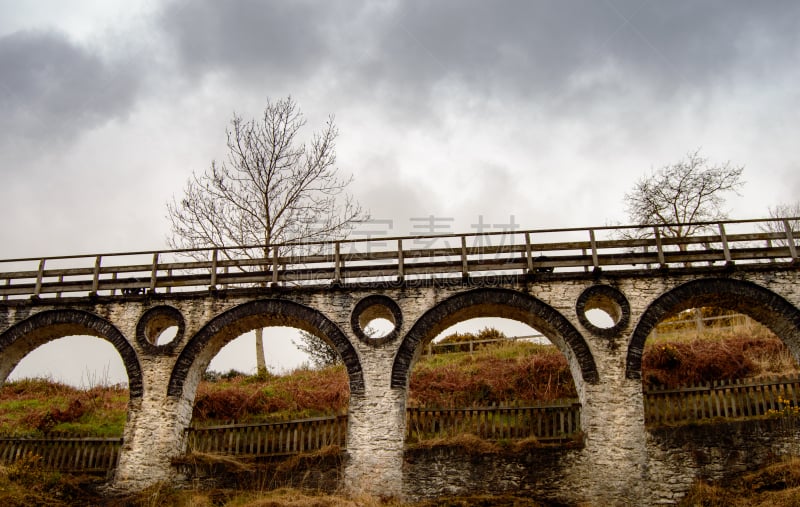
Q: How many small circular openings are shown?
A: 3